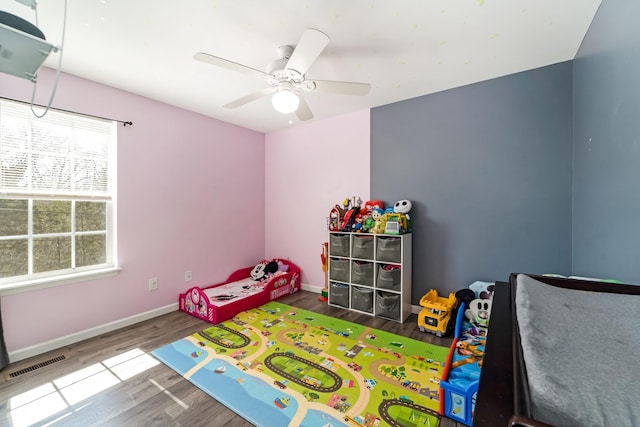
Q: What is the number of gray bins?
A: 9